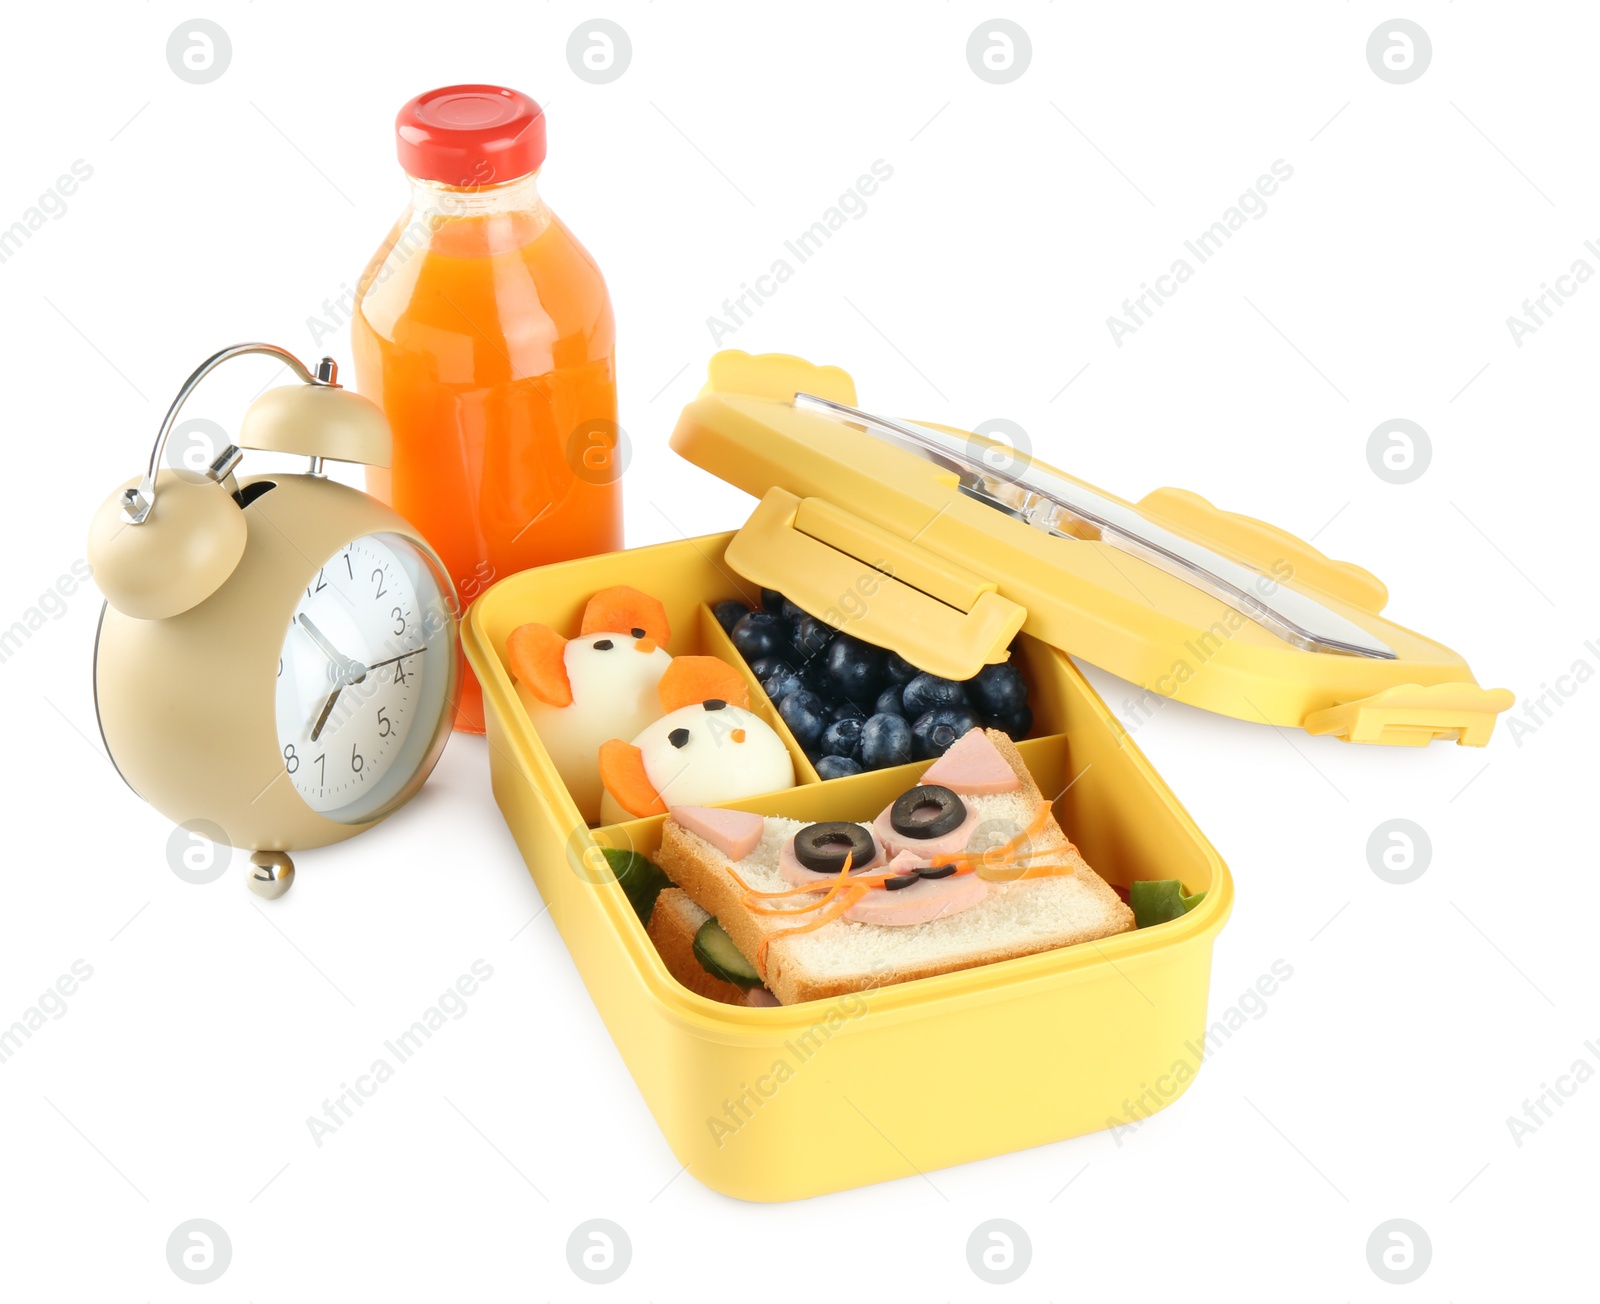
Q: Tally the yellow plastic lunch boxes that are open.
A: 1